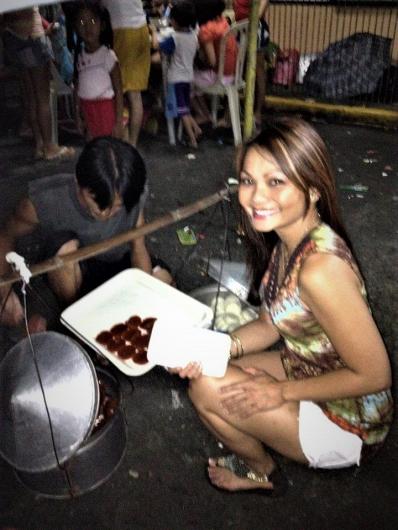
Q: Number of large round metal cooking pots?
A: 2